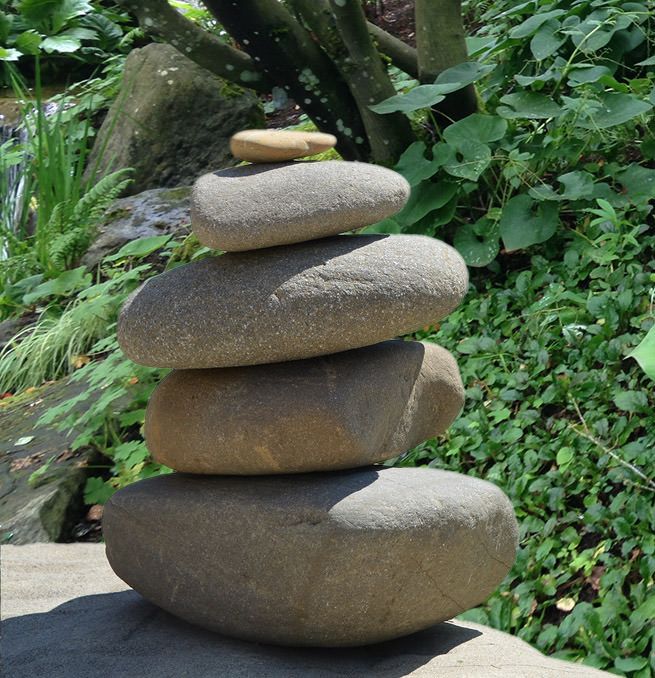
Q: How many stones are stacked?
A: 5